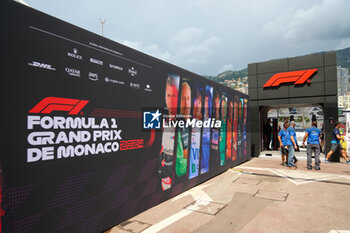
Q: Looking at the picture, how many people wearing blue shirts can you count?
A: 3